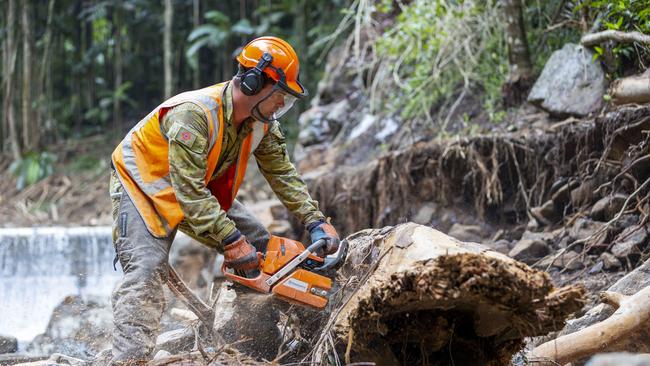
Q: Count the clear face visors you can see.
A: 1